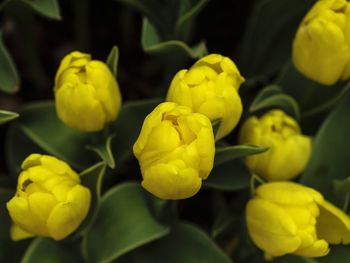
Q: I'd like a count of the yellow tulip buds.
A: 7